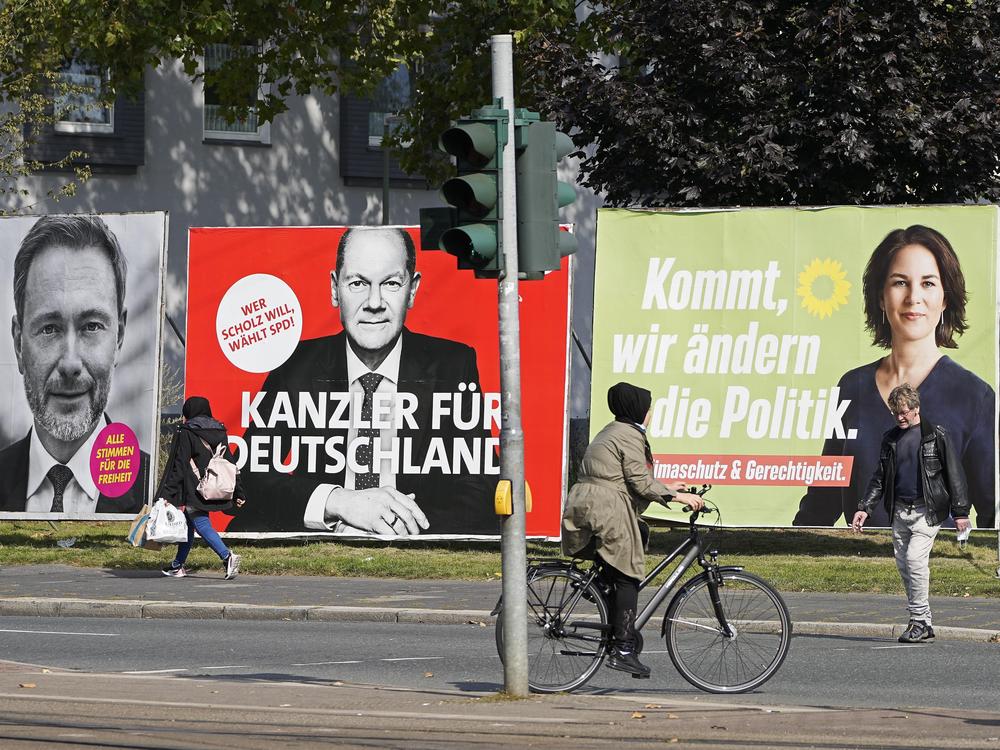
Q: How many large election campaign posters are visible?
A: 3